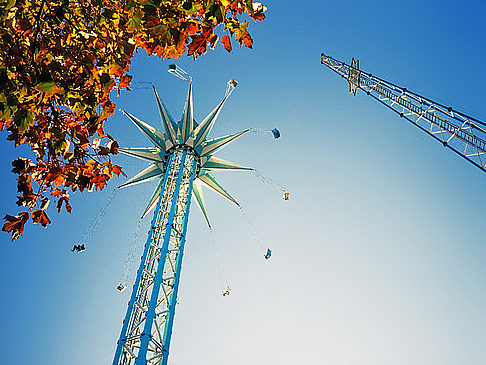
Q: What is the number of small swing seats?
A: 8